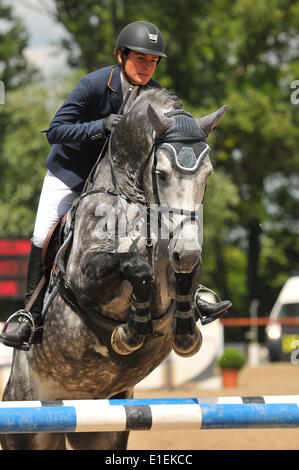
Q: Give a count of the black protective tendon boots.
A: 2